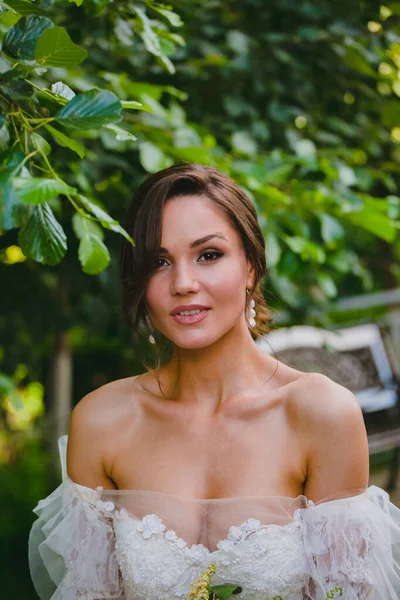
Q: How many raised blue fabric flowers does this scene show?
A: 0